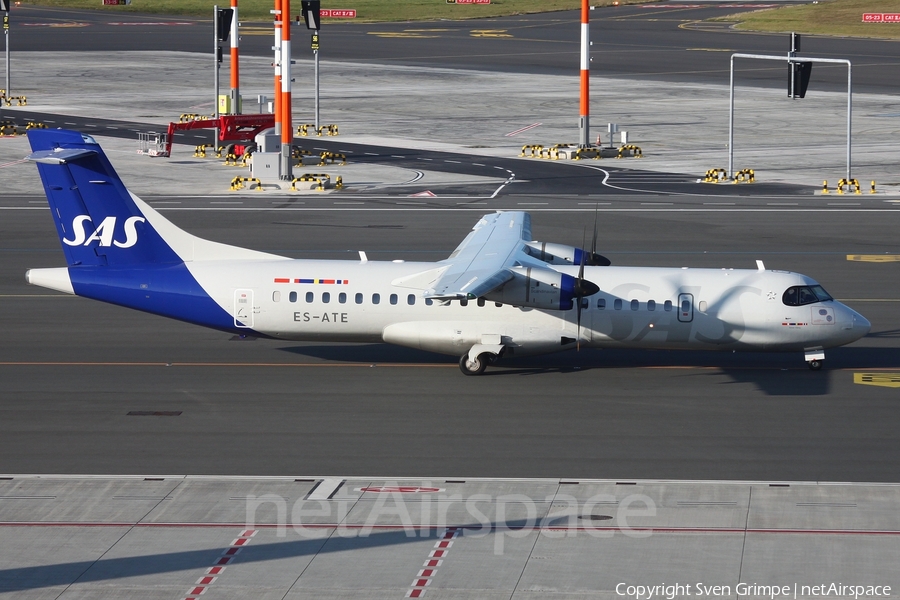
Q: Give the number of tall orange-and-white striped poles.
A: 4